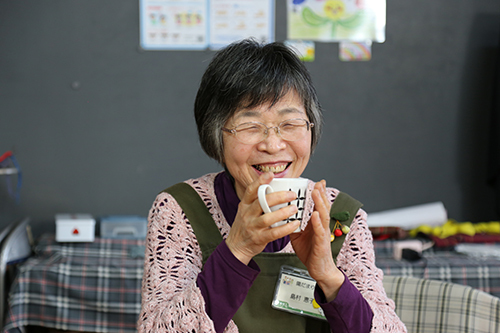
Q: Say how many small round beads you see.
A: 3